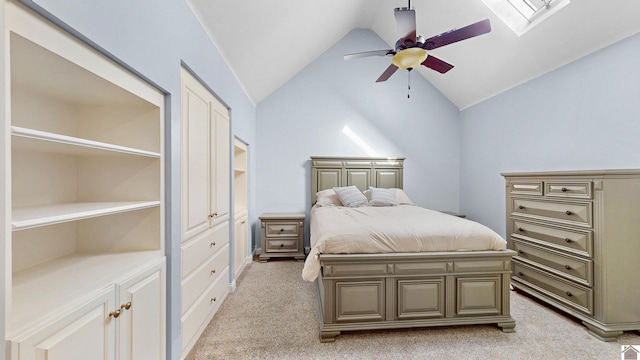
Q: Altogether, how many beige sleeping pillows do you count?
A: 2